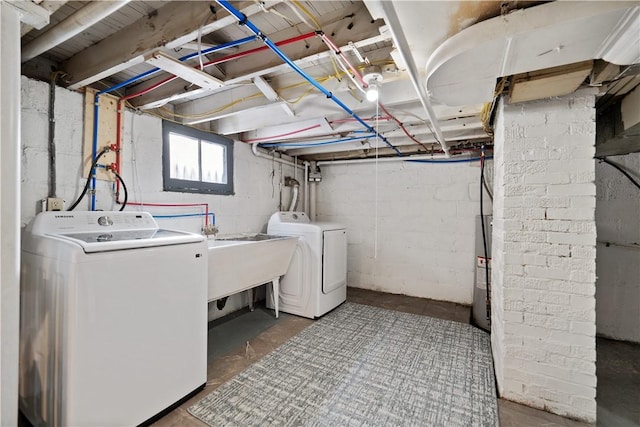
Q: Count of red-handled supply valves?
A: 2